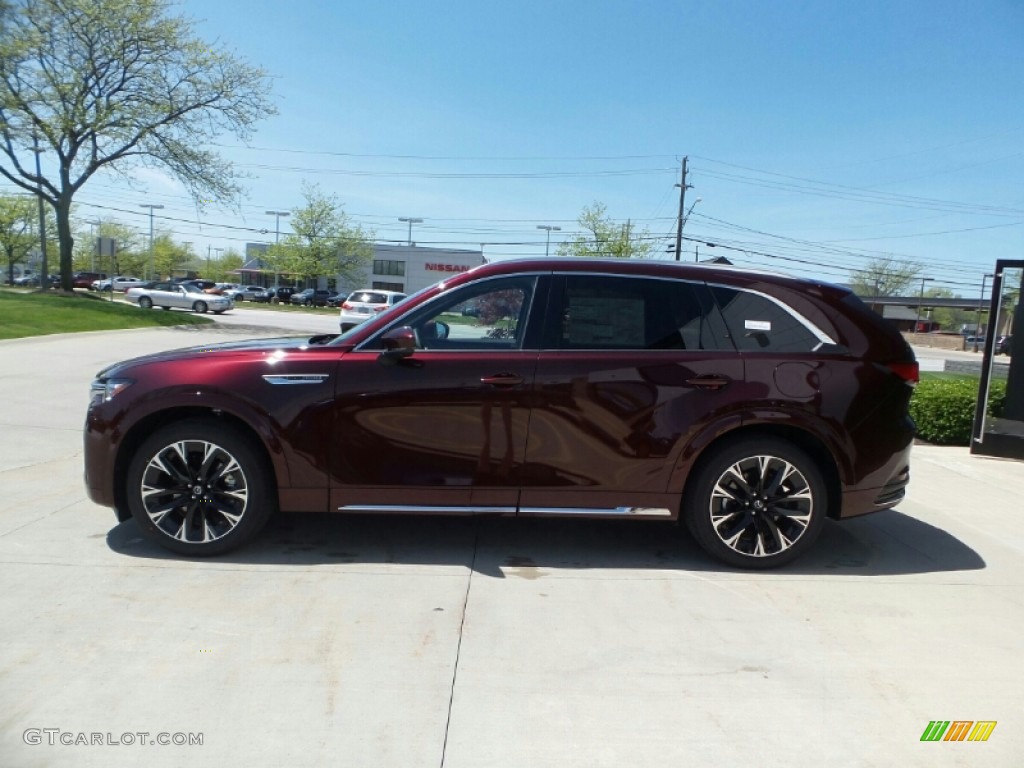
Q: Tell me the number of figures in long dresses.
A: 0